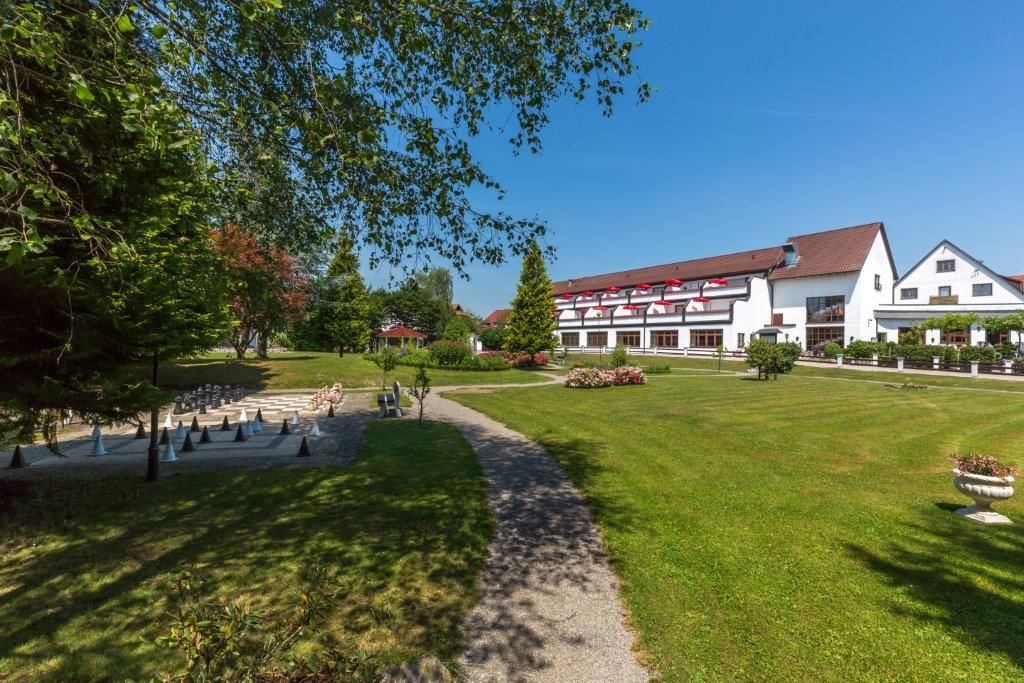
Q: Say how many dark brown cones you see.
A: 12